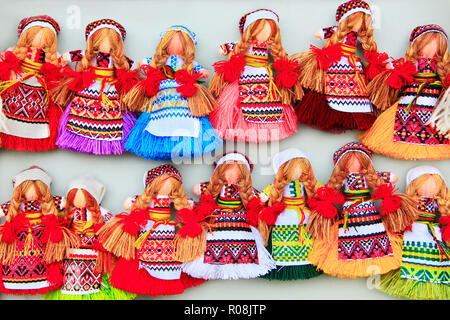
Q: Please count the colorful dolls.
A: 13